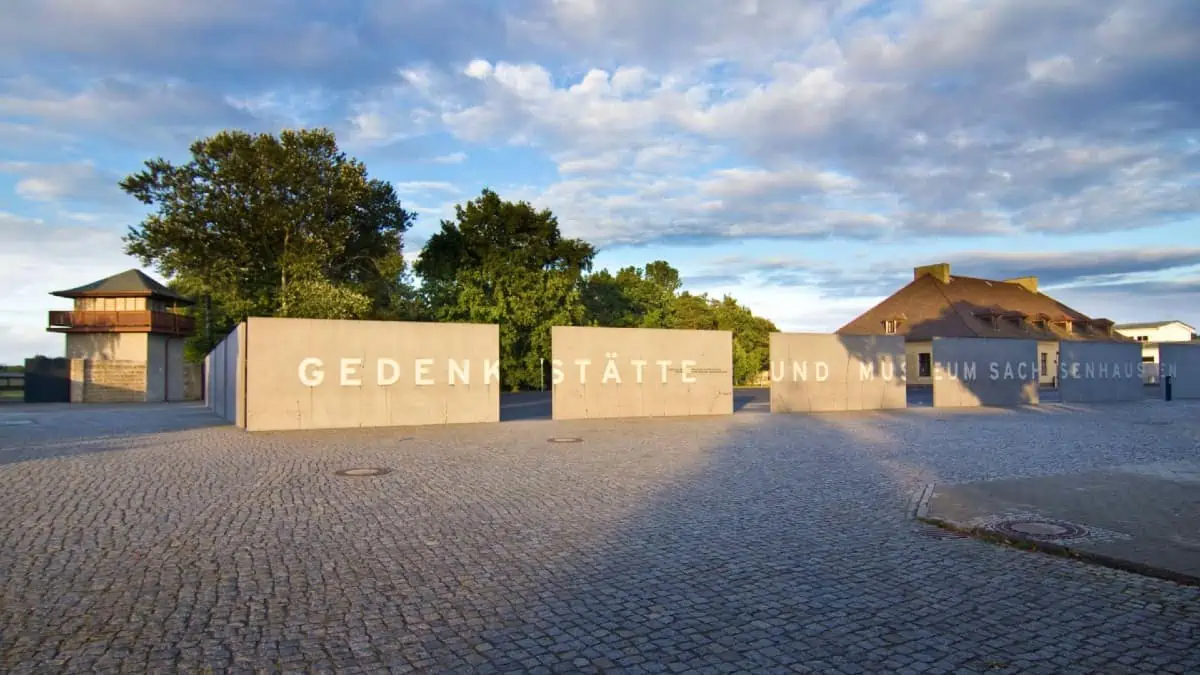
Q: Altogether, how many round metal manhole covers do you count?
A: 3